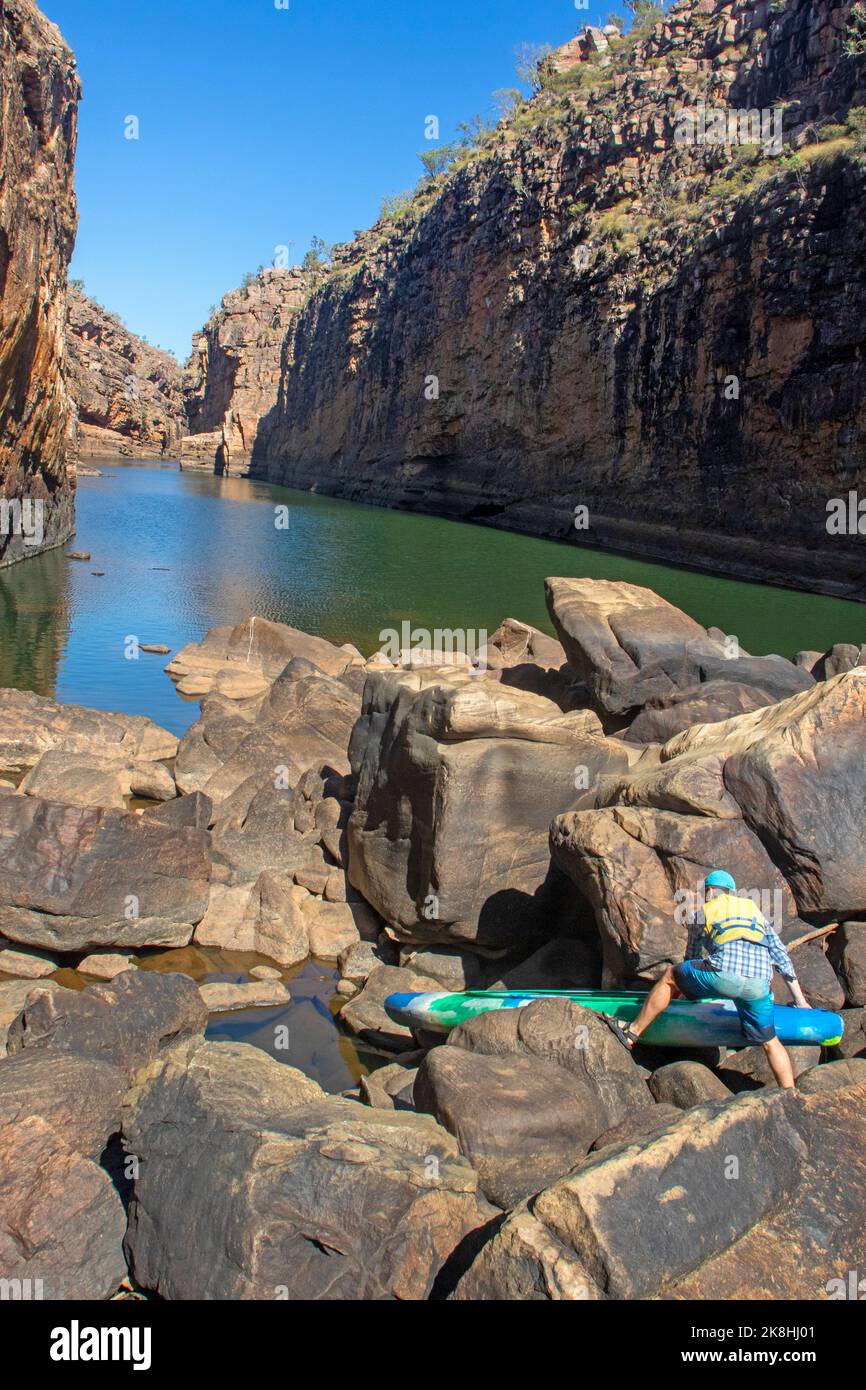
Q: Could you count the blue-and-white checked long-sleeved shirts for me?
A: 1